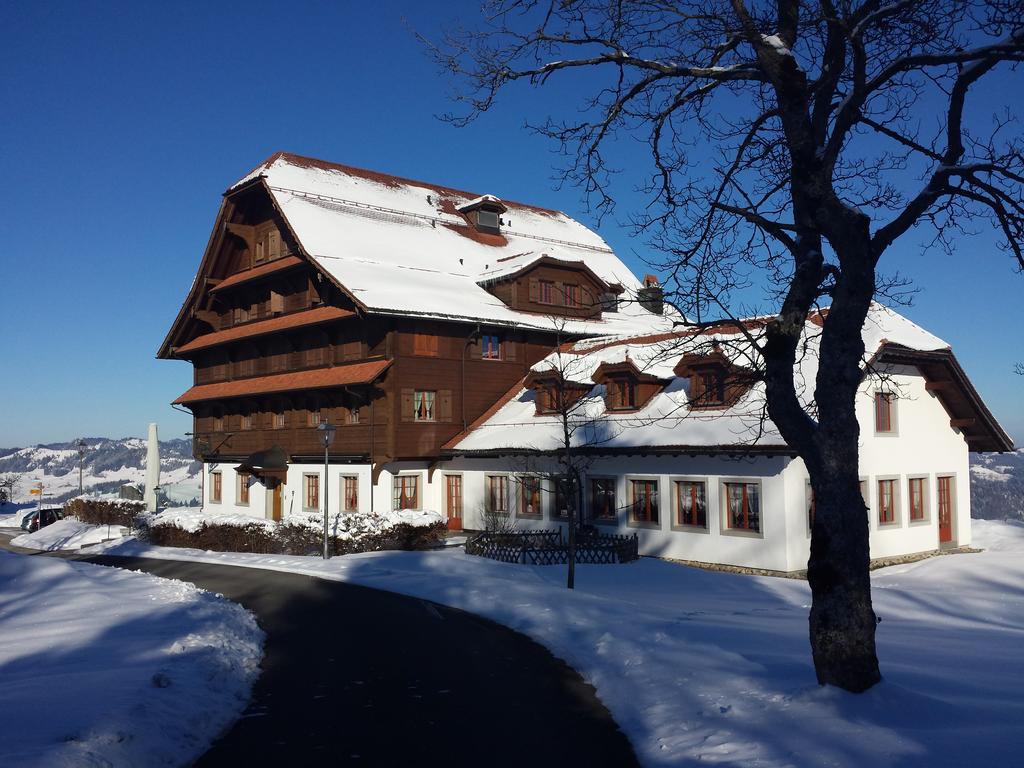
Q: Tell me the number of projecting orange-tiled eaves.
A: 3